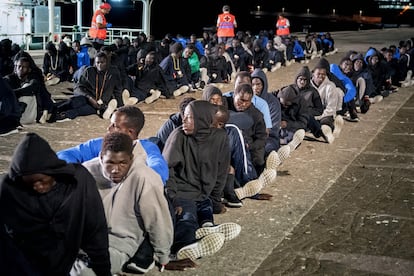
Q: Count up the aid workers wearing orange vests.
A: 3